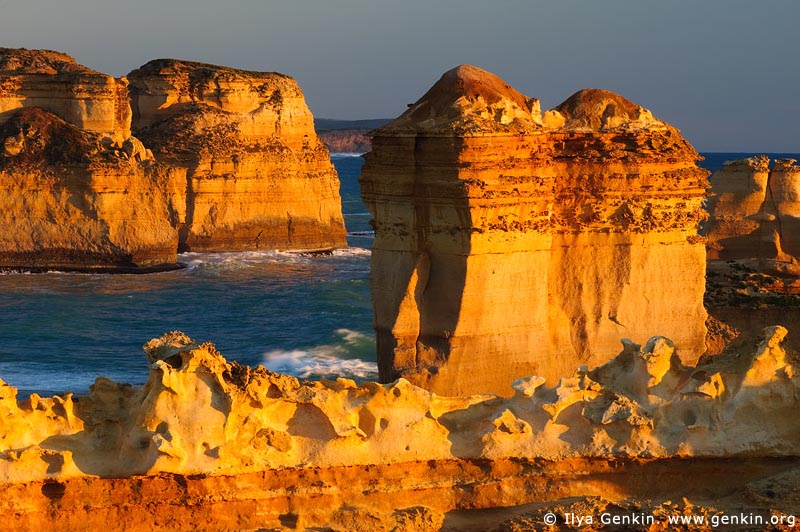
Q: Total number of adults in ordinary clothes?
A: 0